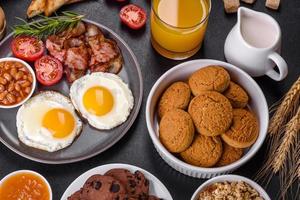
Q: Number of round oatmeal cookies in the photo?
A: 8